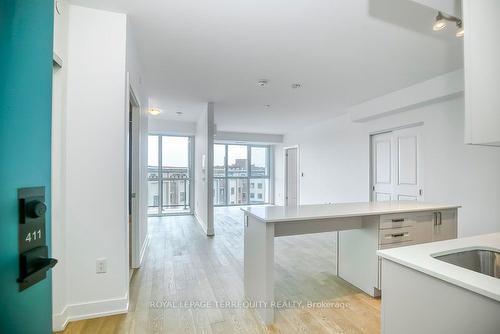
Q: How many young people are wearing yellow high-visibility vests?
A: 0